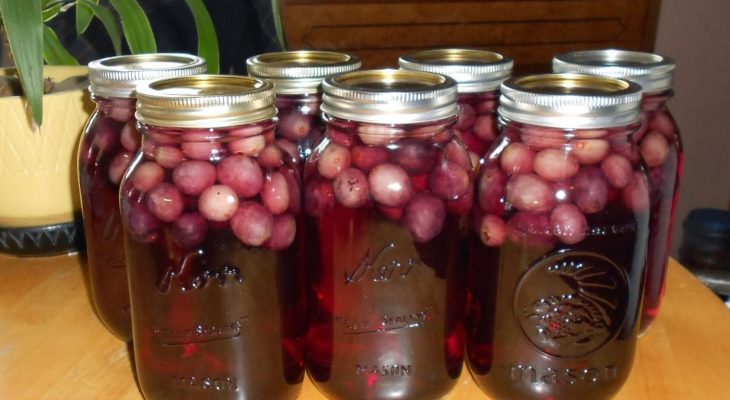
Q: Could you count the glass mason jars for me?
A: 7